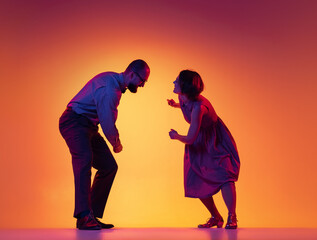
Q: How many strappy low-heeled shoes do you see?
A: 2